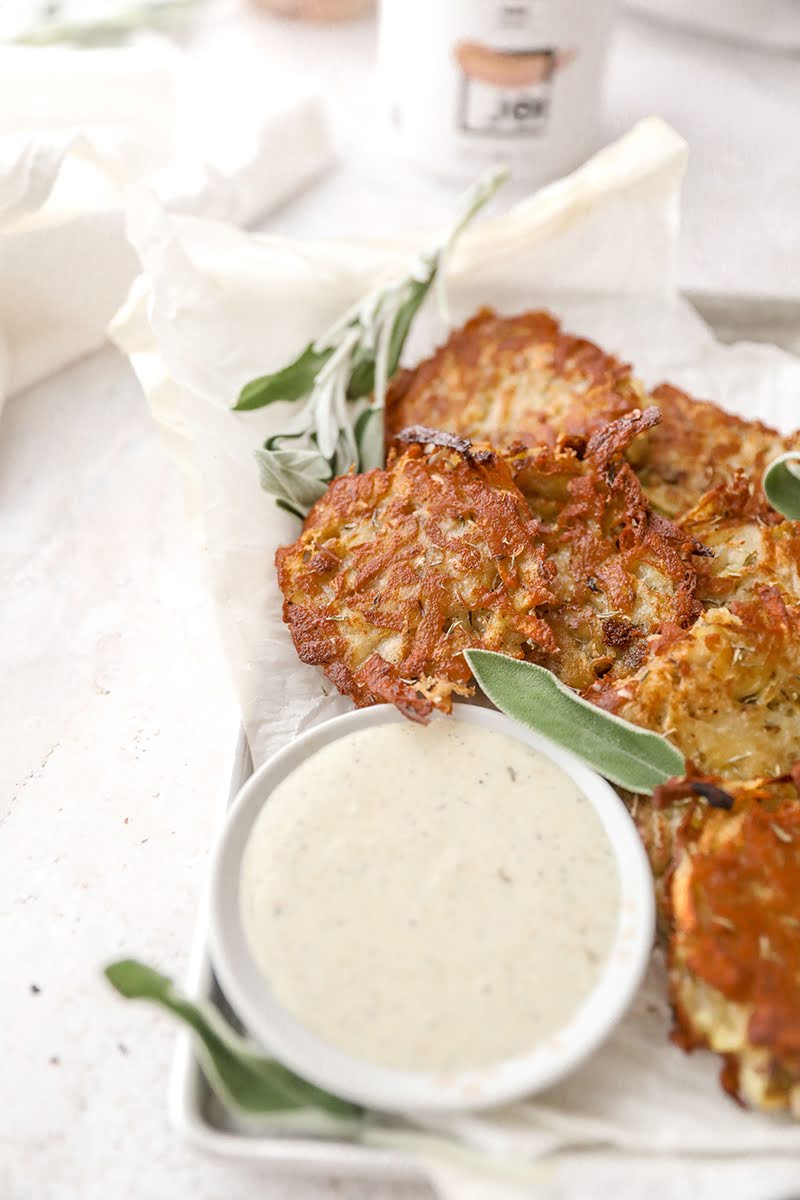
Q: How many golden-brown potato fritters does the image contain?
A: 7